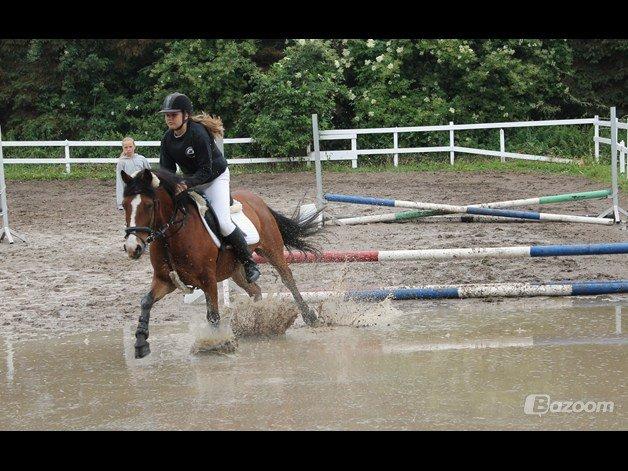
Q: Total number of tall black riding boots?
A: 1